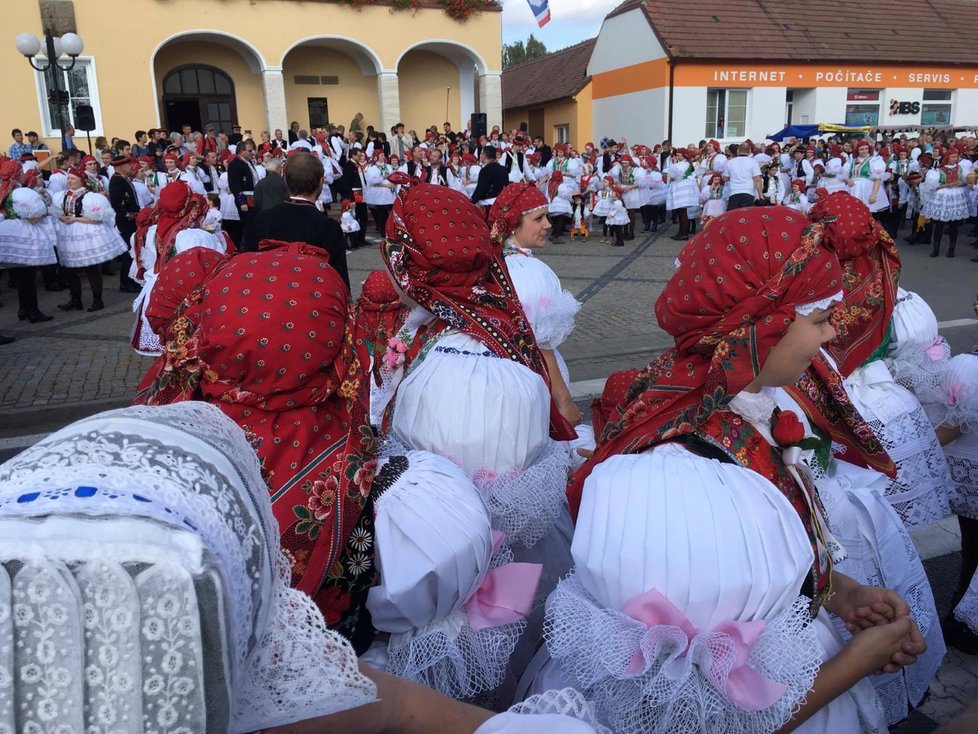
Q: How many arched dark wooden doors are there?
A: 1